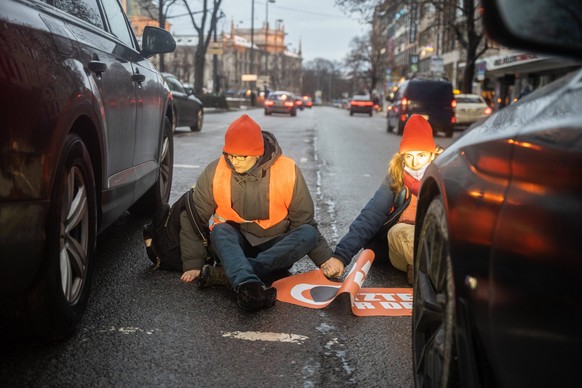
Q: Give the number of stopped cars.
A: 2